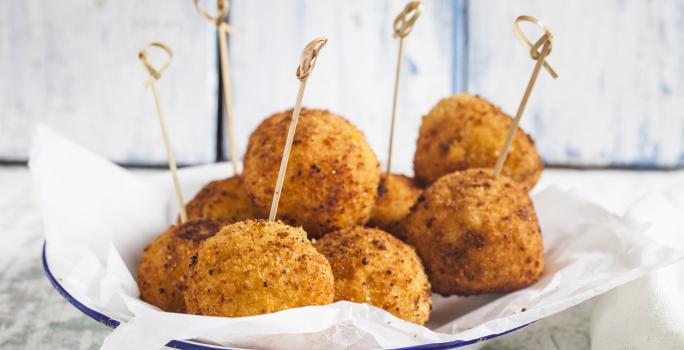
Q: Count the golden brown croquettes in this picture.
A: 8